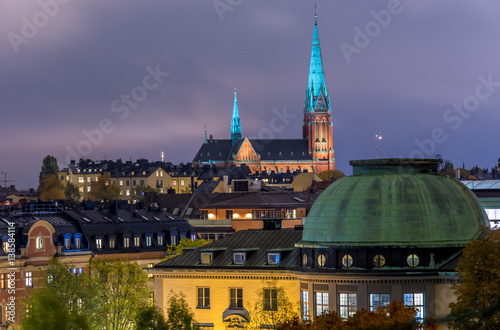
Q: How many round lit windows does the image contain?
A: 5